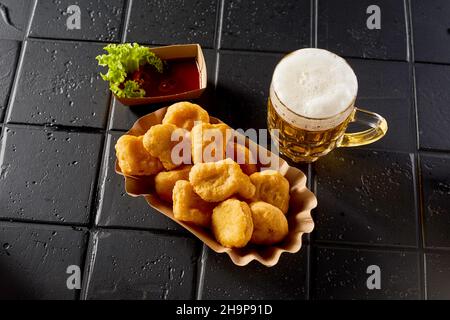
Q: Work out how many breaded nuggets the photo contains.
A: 11